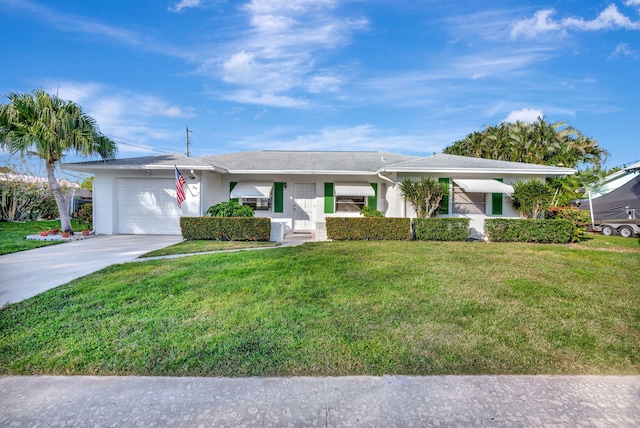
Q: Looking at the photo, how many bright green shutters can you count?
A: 6